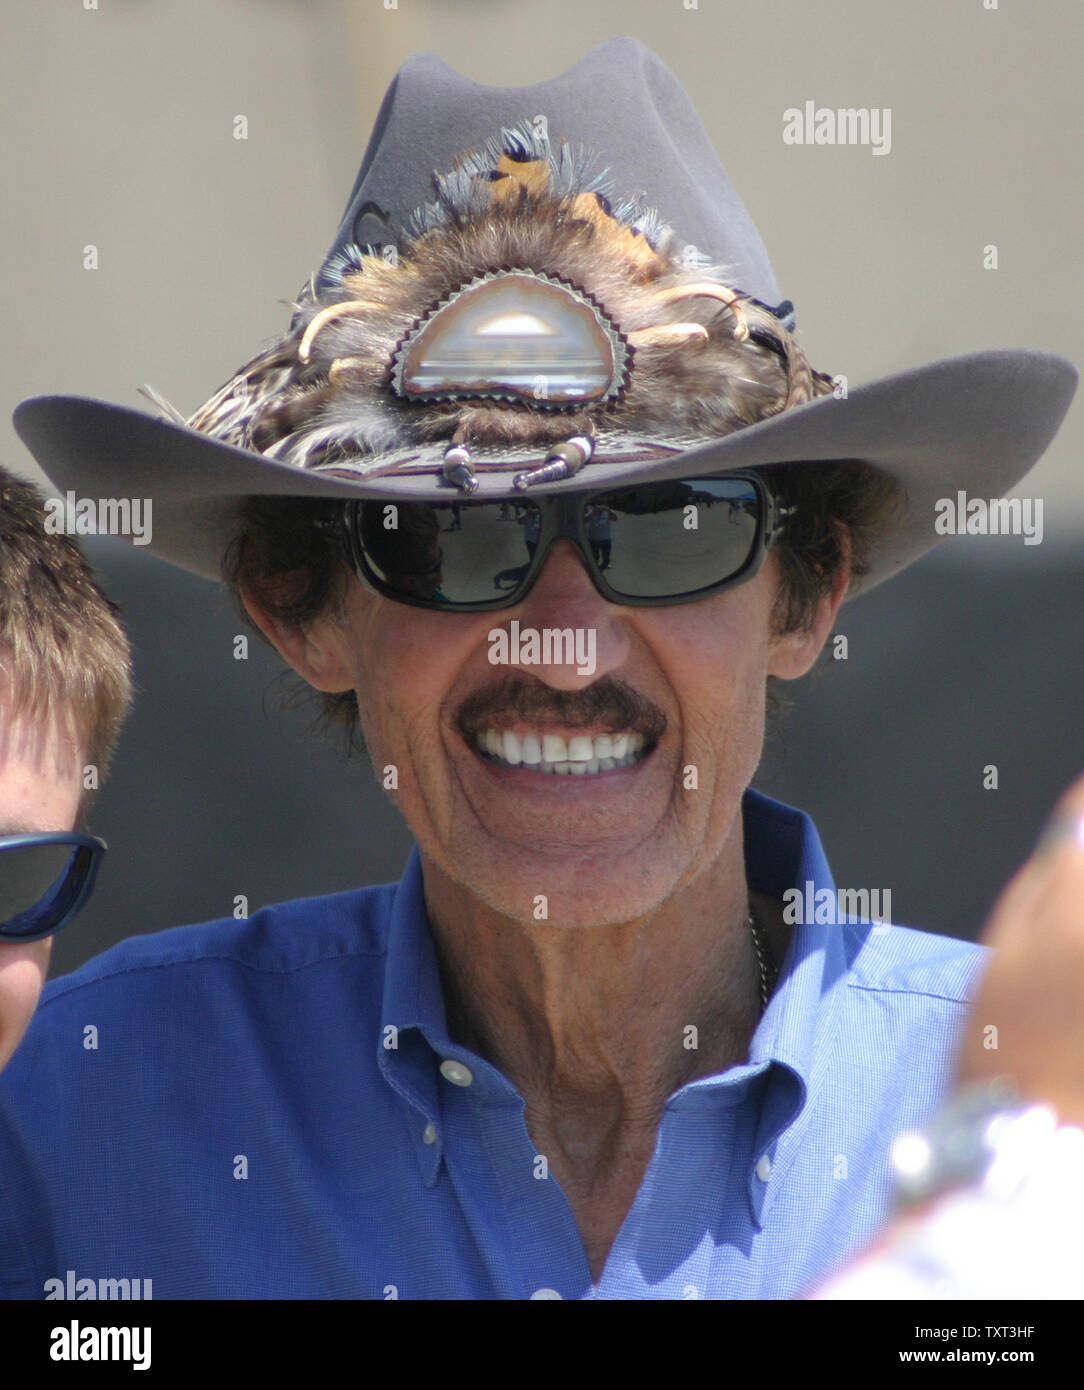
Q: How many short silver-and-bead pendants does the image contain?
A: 2